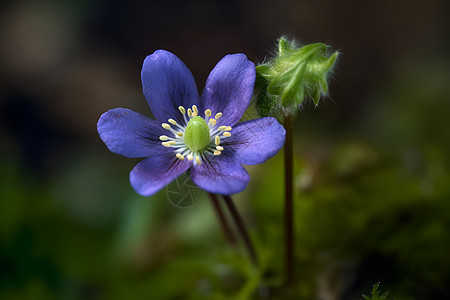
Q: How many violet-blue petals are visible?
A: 6